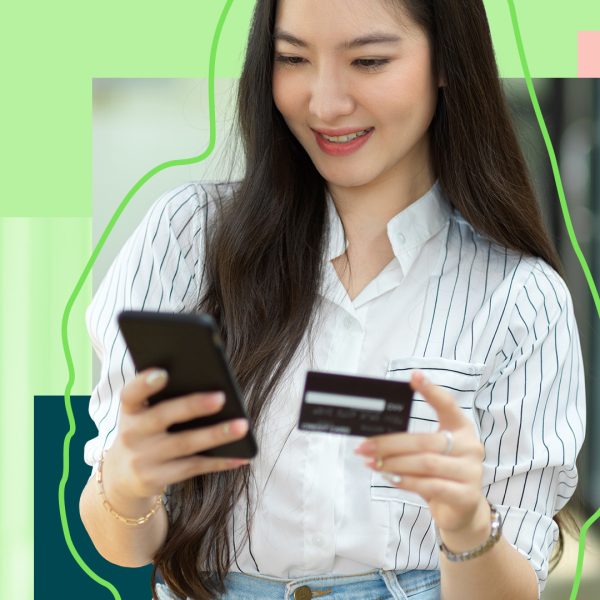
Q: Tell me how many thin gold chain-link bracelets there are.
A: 1